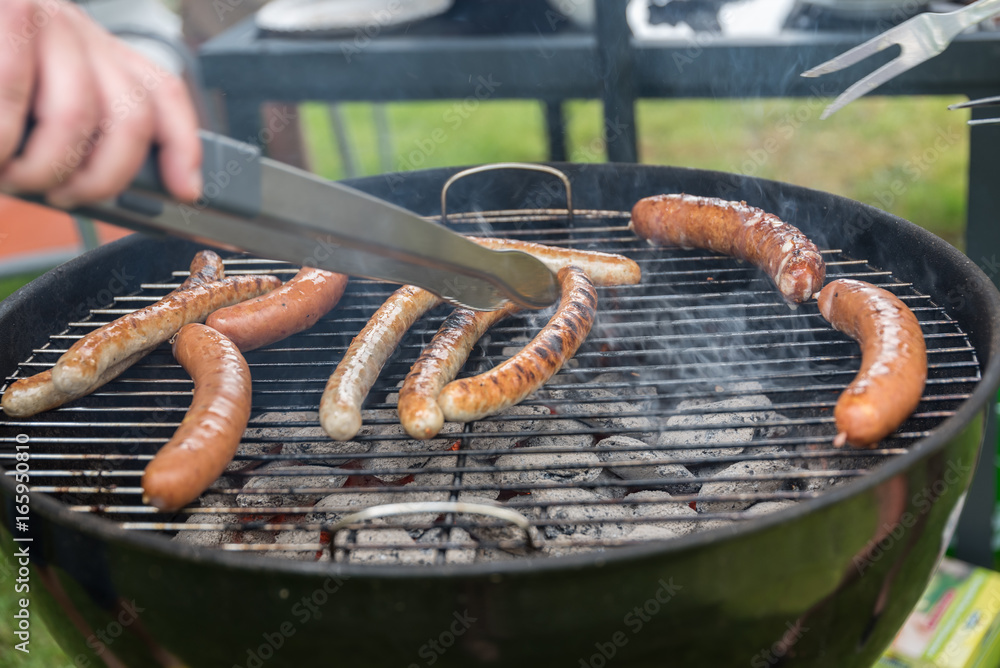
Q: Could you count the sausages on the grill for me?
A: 10